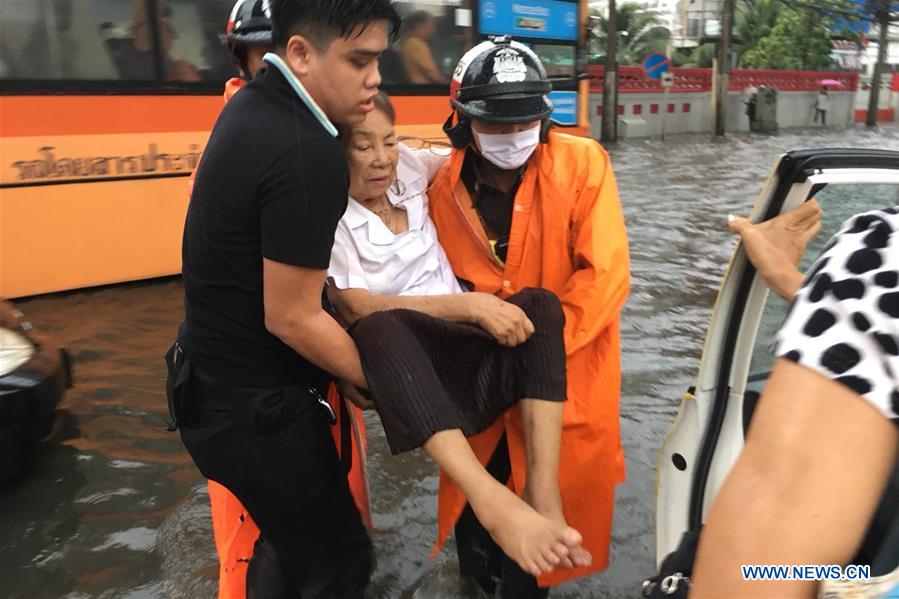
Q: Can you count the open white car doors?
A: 1